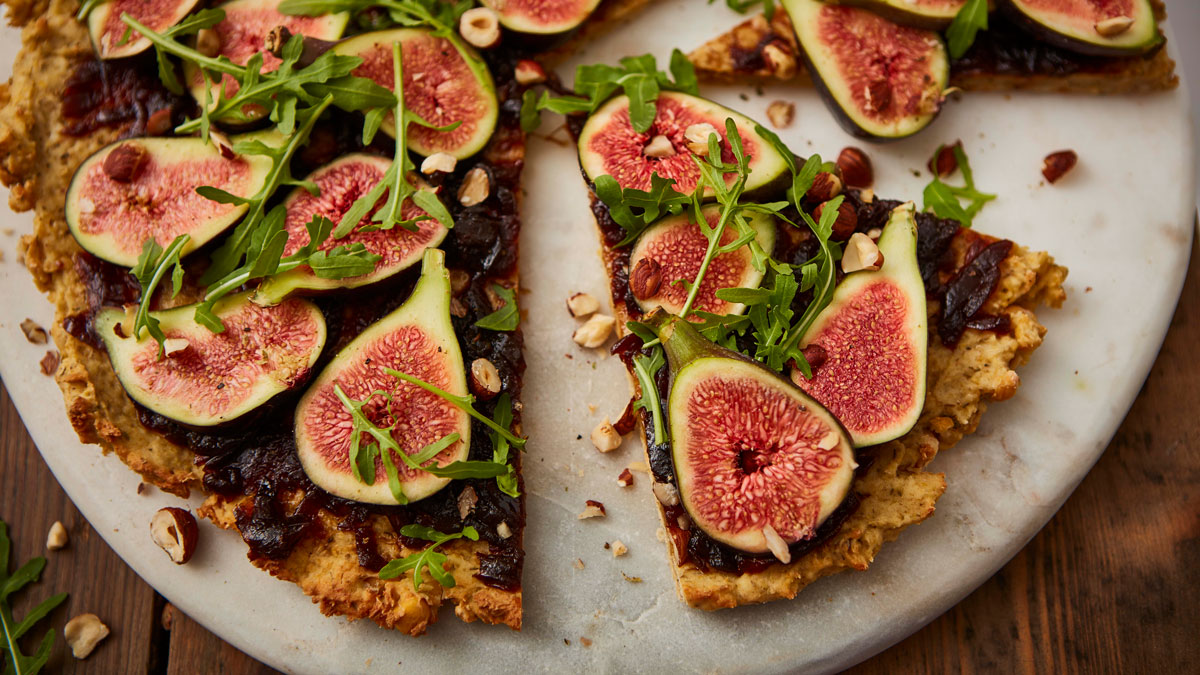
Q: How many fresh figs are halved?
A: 15